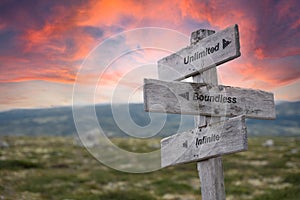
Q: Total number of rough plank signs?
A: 3